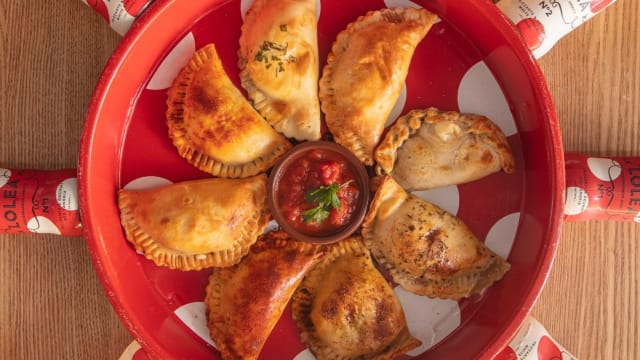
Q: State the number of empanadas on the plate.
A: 8